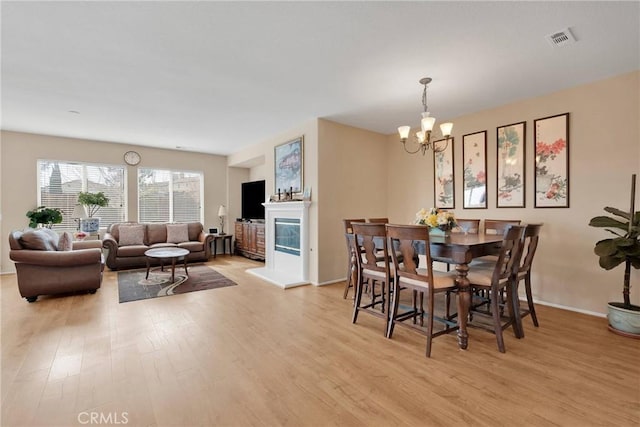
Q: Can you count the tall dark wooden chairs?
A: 8